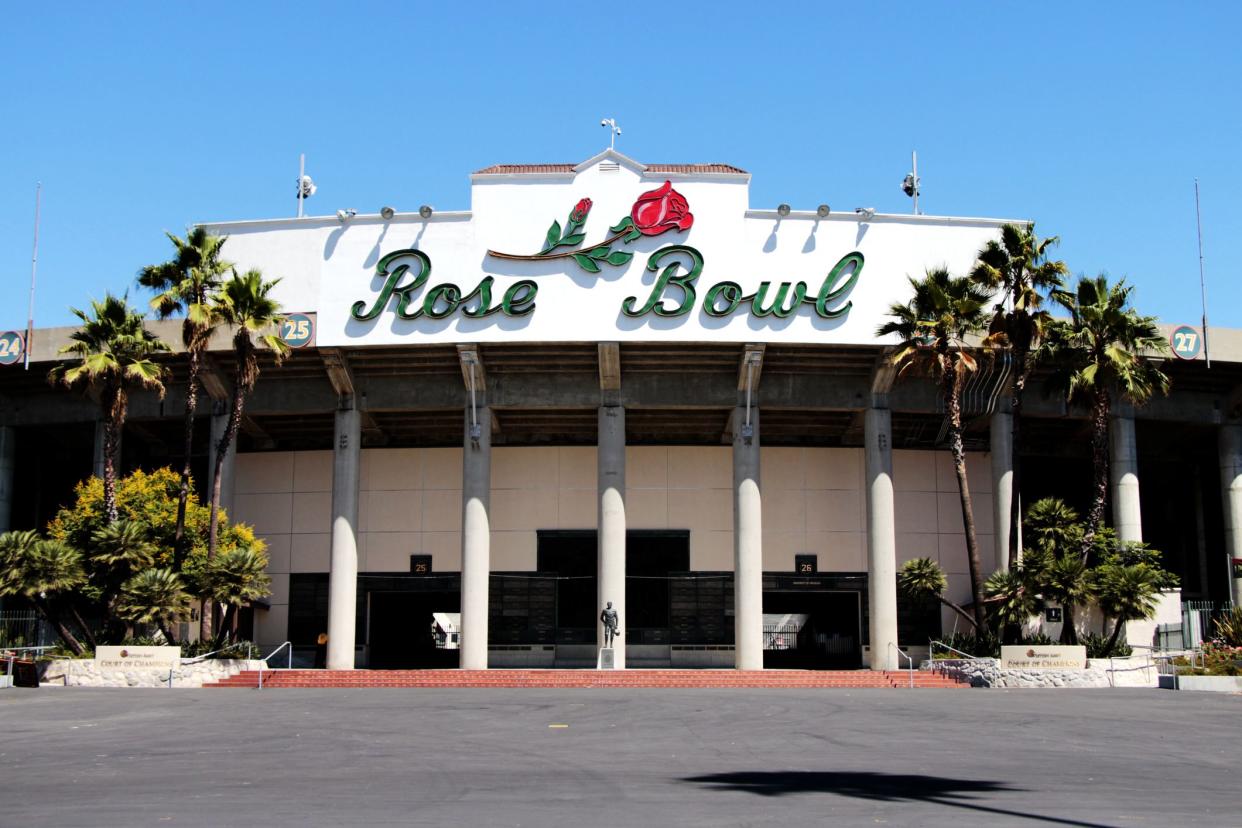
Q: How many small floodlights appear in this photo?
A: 6